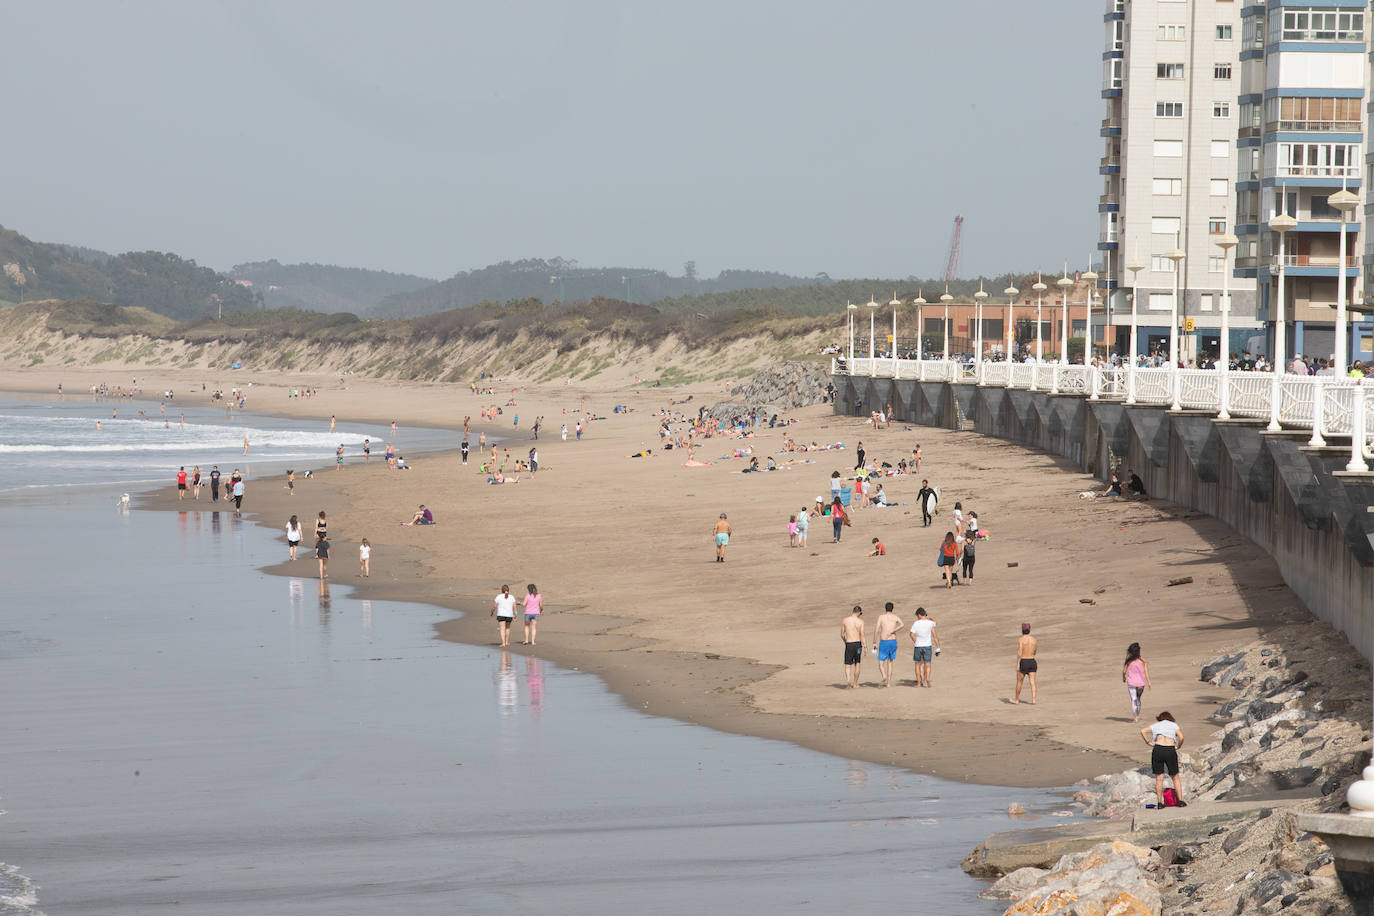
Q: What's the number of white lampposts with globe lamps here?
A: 15